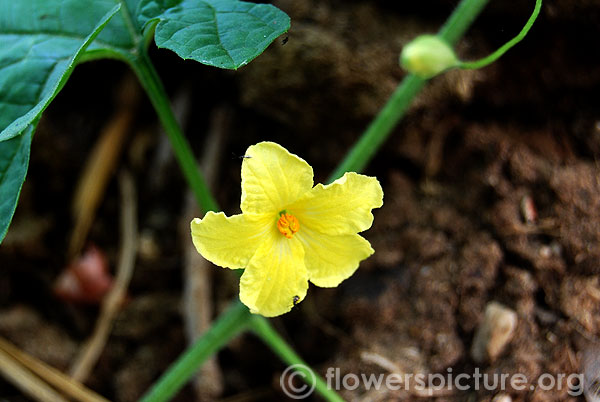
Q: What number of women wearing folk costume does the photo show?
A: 0